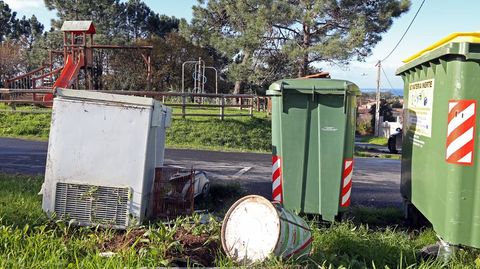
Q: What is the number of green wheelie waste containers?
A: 2